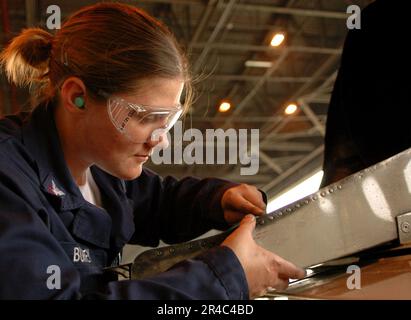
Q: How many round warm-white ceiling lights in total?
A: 3